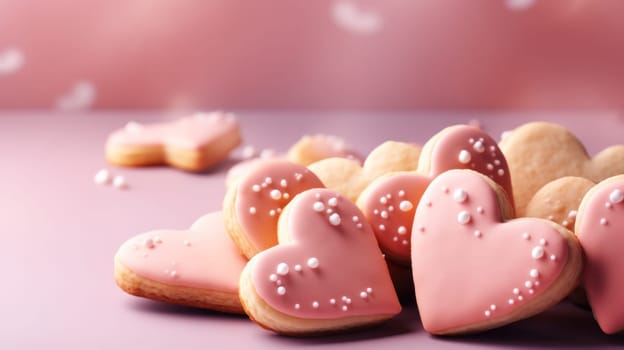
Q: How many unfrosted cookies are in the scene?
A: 3